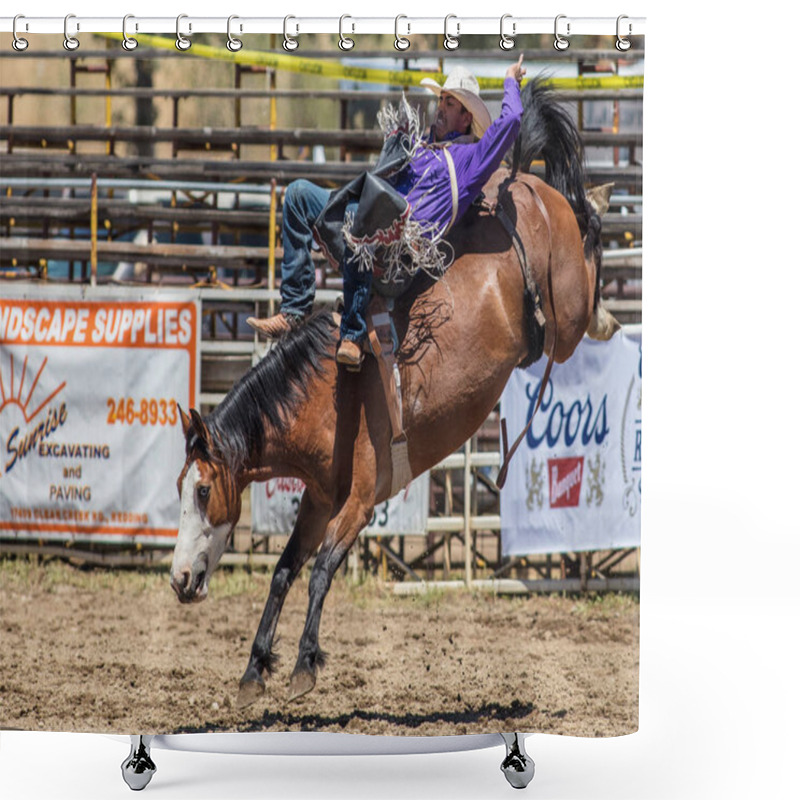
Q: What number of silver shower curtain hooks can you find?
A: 12